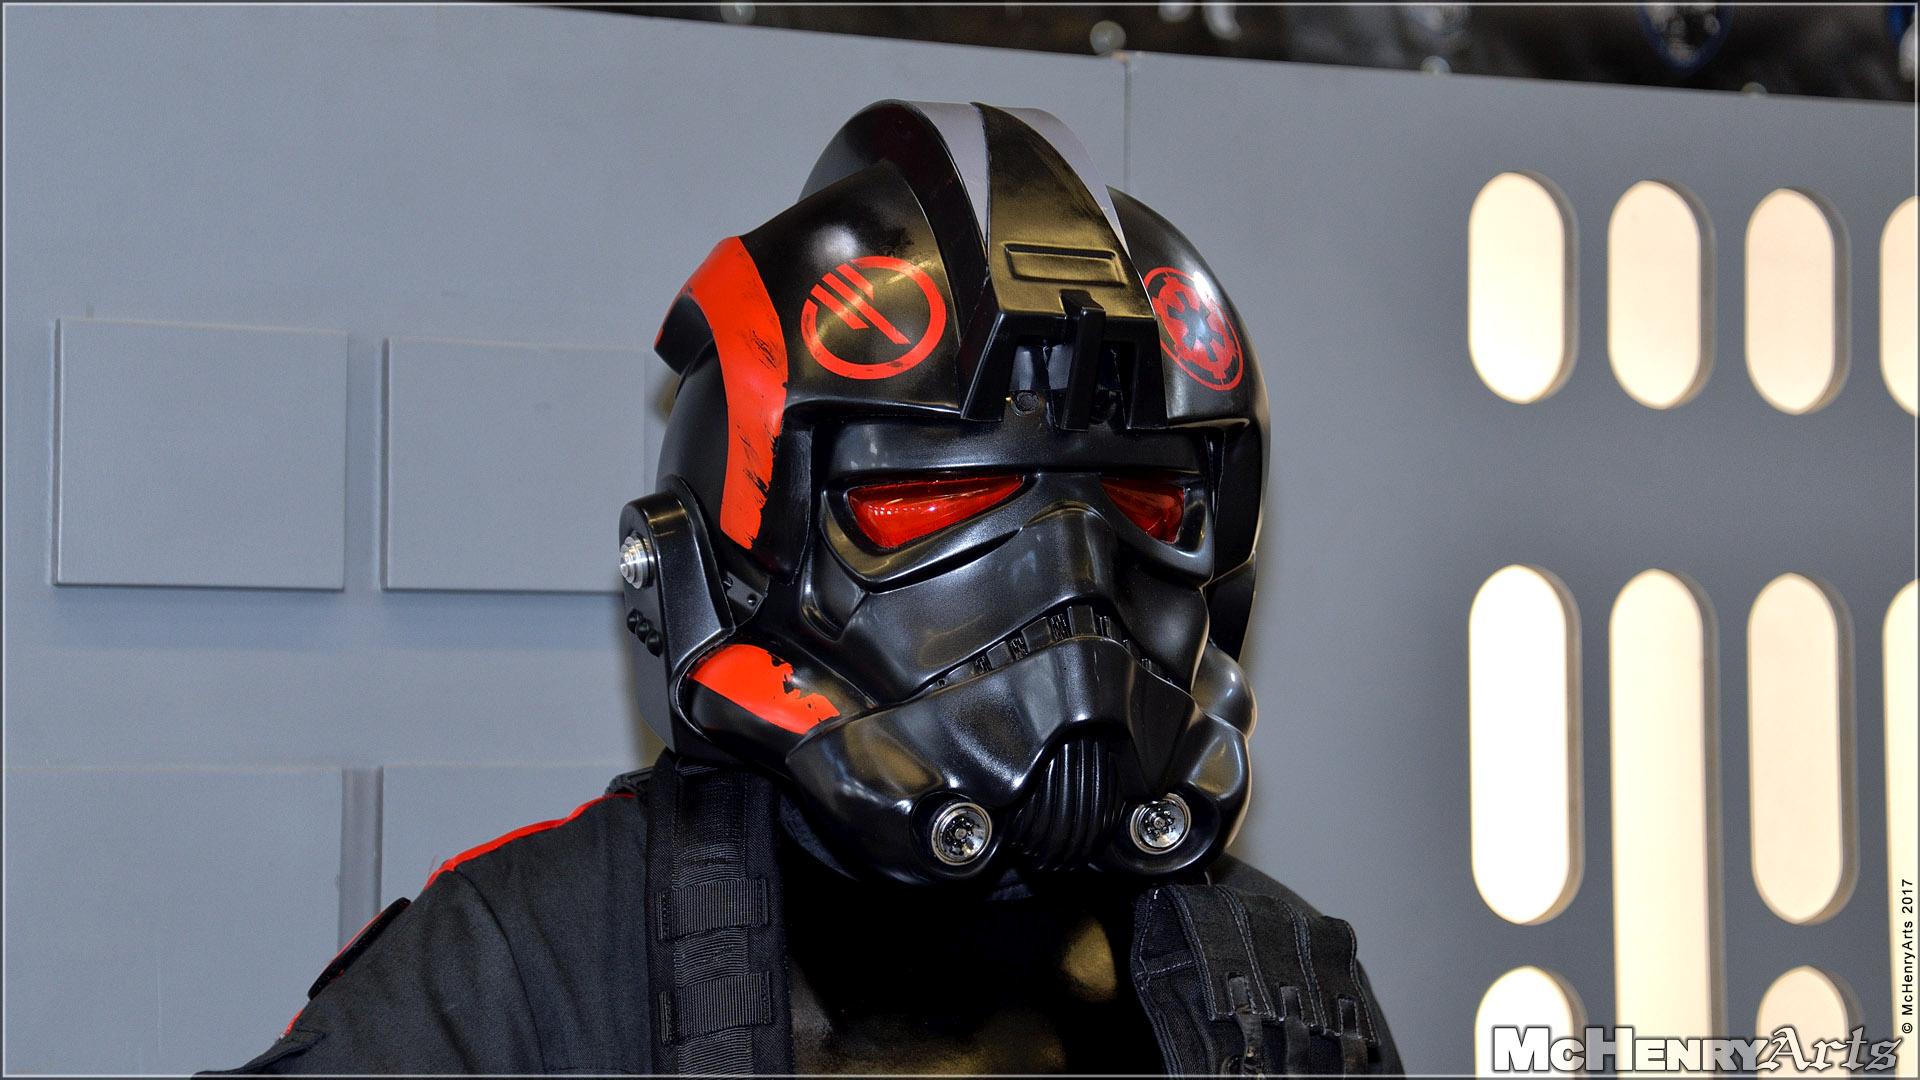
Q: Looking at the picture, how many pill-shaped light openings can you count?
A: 10